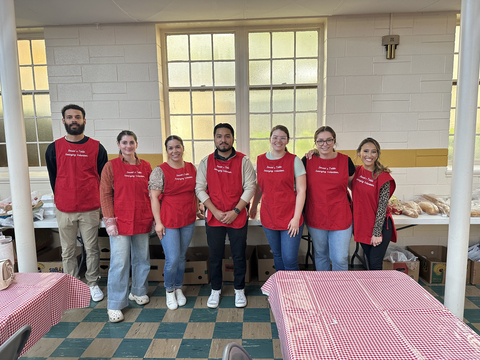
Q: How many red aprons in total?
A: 7